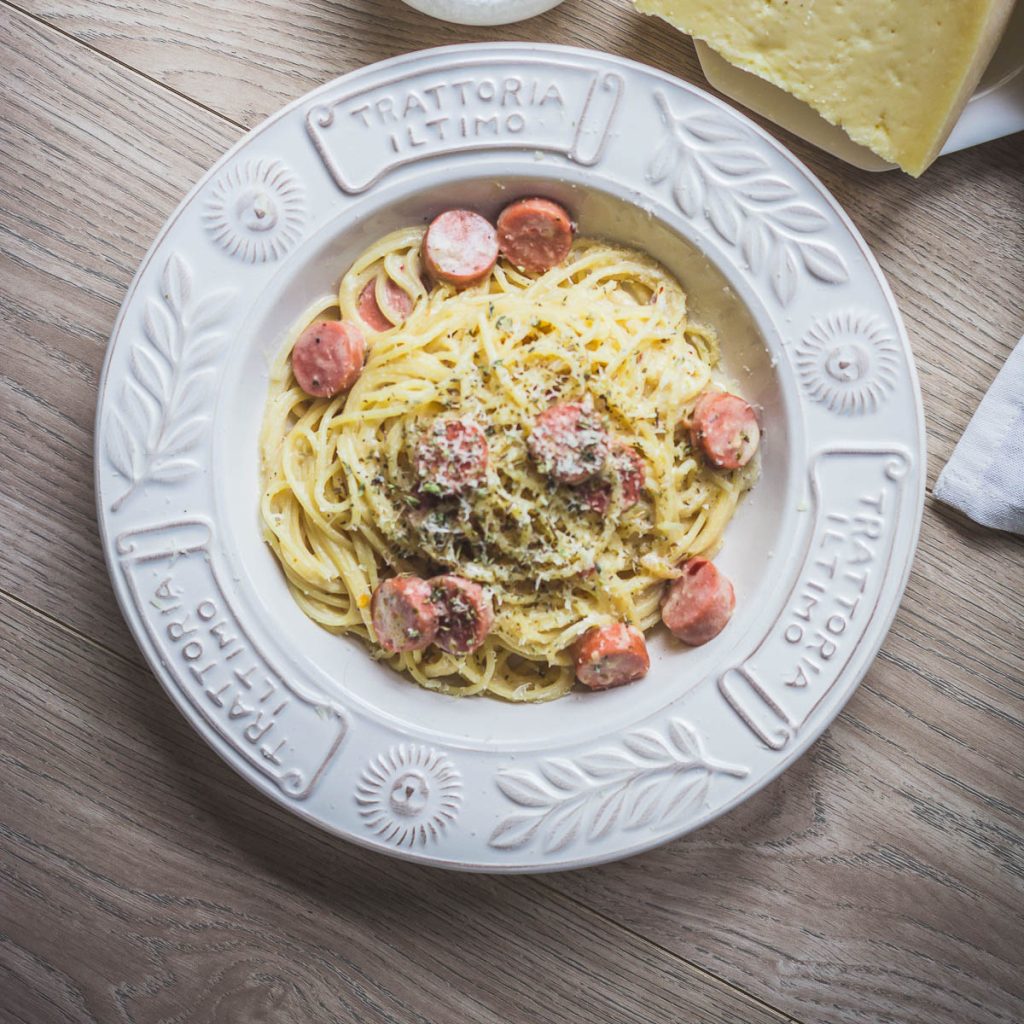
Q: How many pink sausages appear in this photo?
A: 12